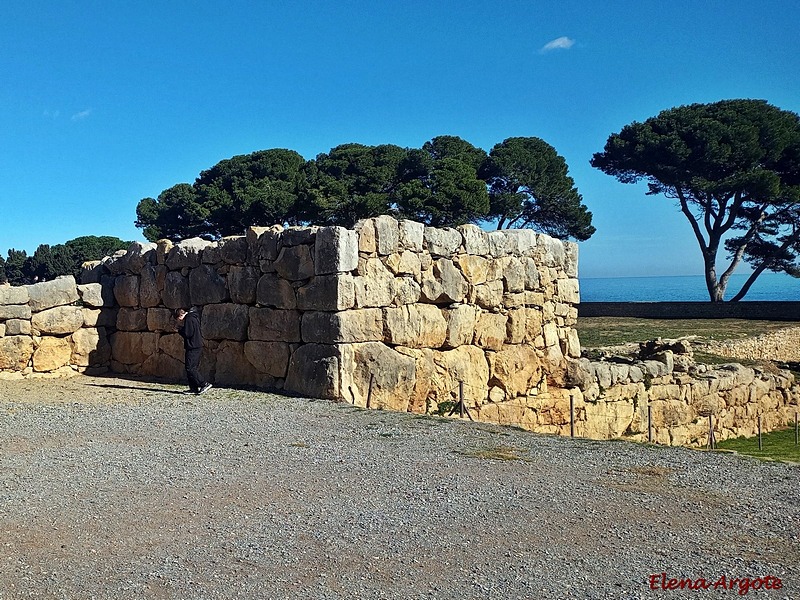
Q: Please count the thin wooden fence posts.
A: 7